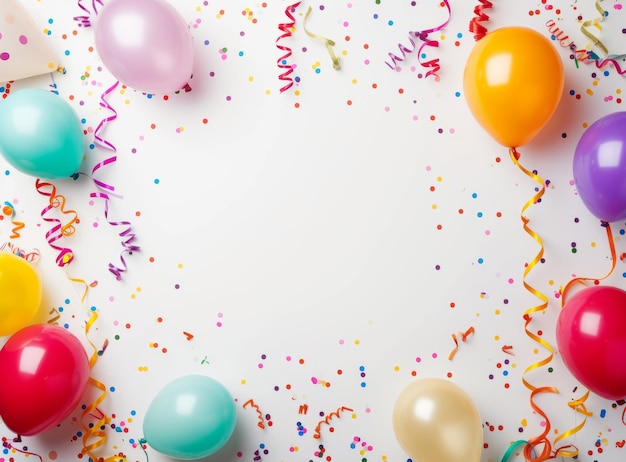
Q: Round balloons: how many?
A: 9